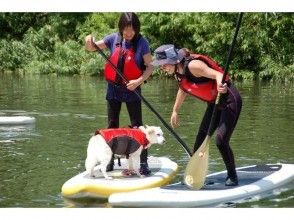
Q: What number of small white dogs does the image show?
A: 1